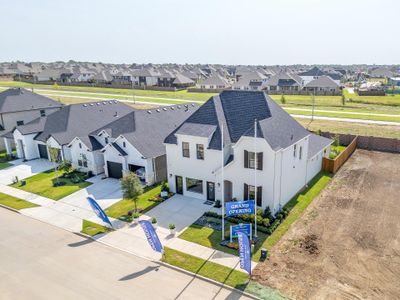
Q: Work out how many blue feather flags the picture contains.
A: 3